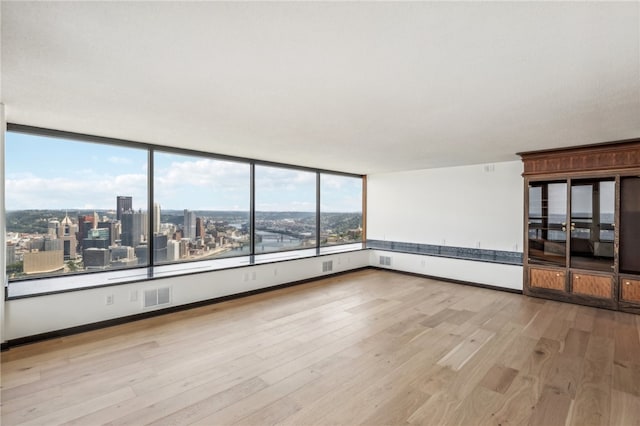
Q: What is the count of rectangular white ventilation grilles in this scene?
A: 3